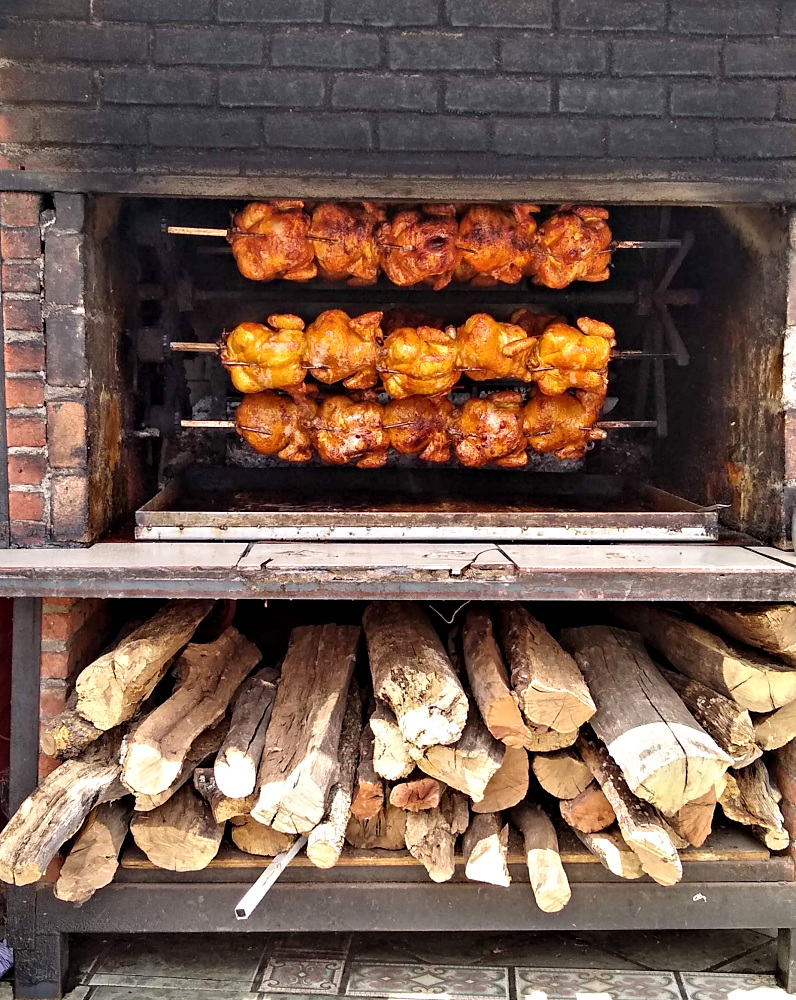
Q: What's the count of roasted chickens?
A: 15